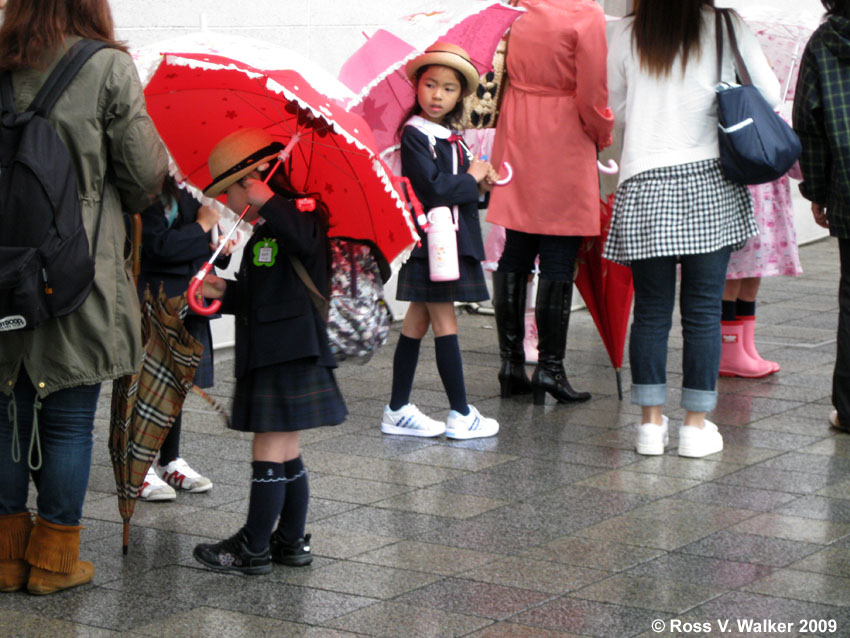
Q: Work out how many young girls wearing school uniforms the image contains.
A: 3